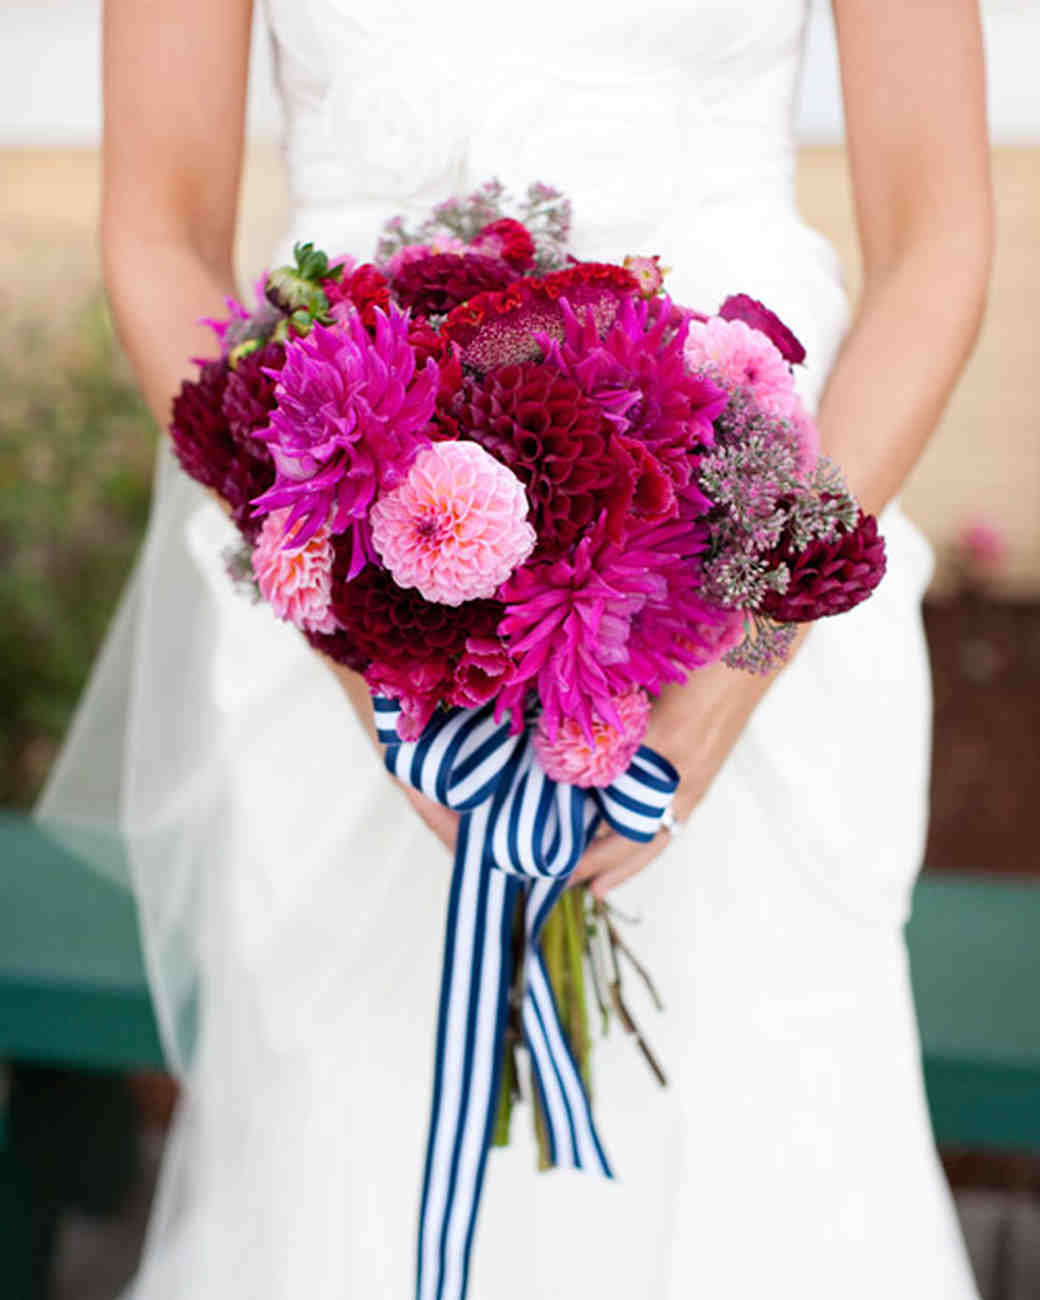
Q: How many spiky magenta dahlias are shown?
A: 3